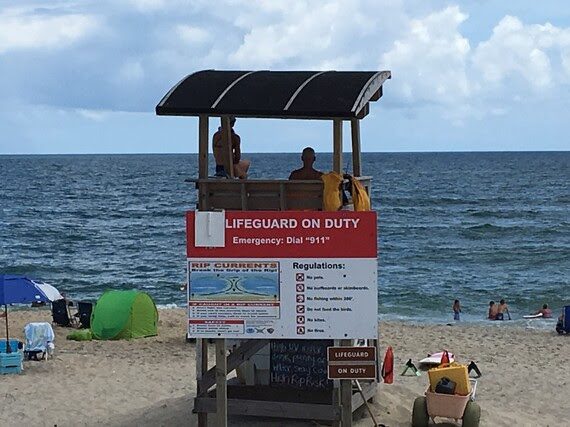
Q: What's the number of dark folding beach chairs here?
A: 2